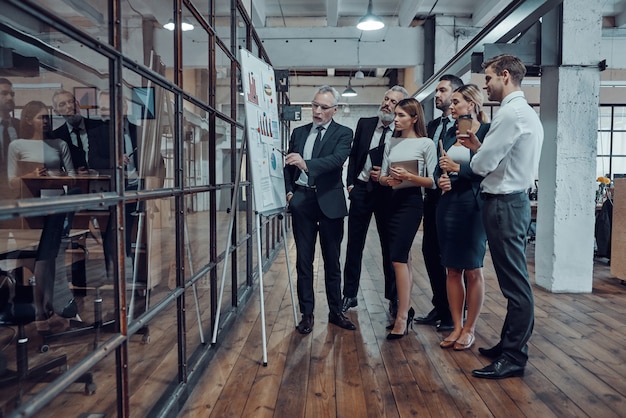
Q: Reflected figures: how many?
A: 4